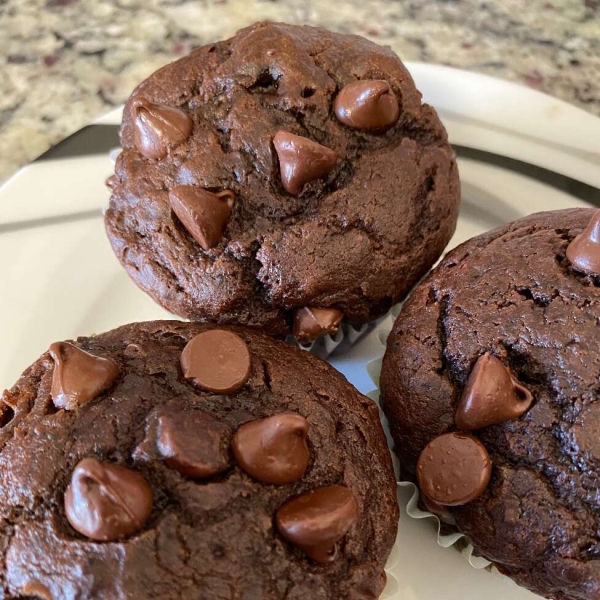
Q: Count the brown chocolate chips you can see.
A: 14